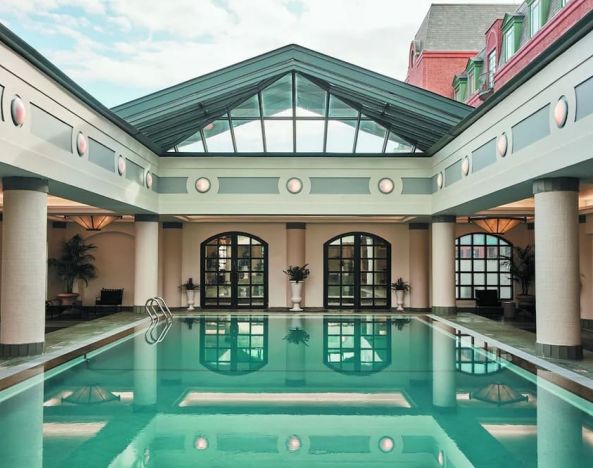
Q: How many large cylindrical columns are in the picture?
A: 4